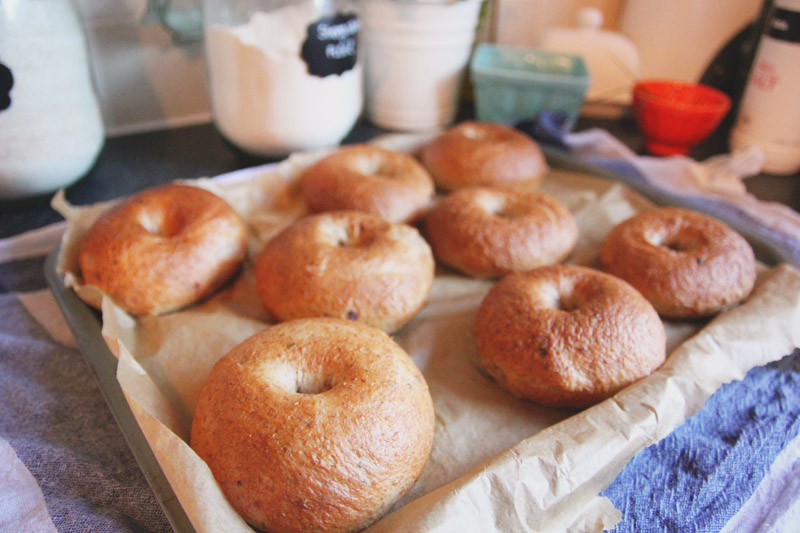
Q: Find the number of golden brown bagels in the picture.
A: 8